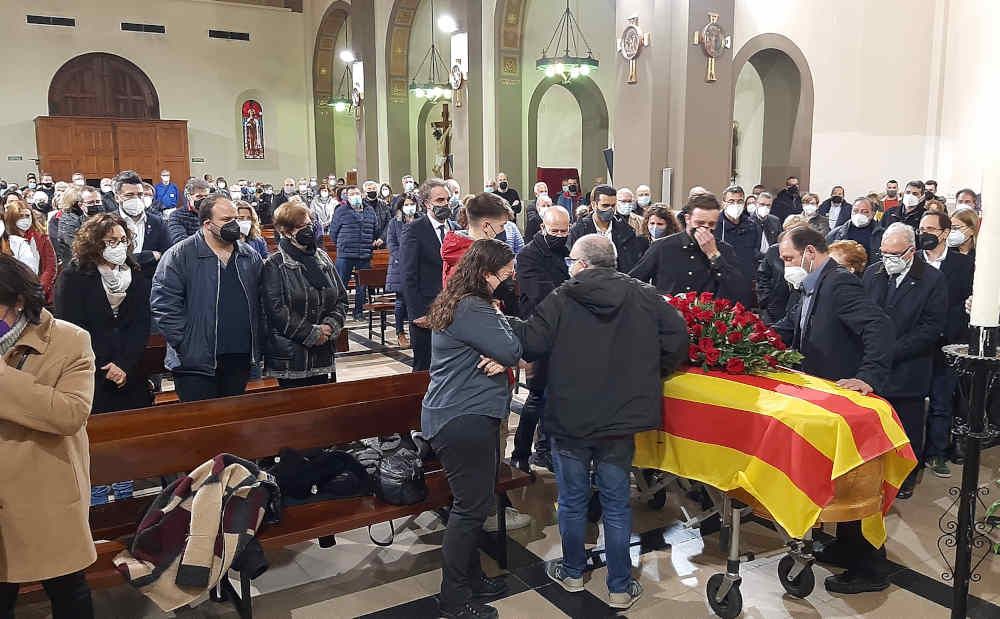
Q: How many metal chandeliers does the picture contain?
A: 3